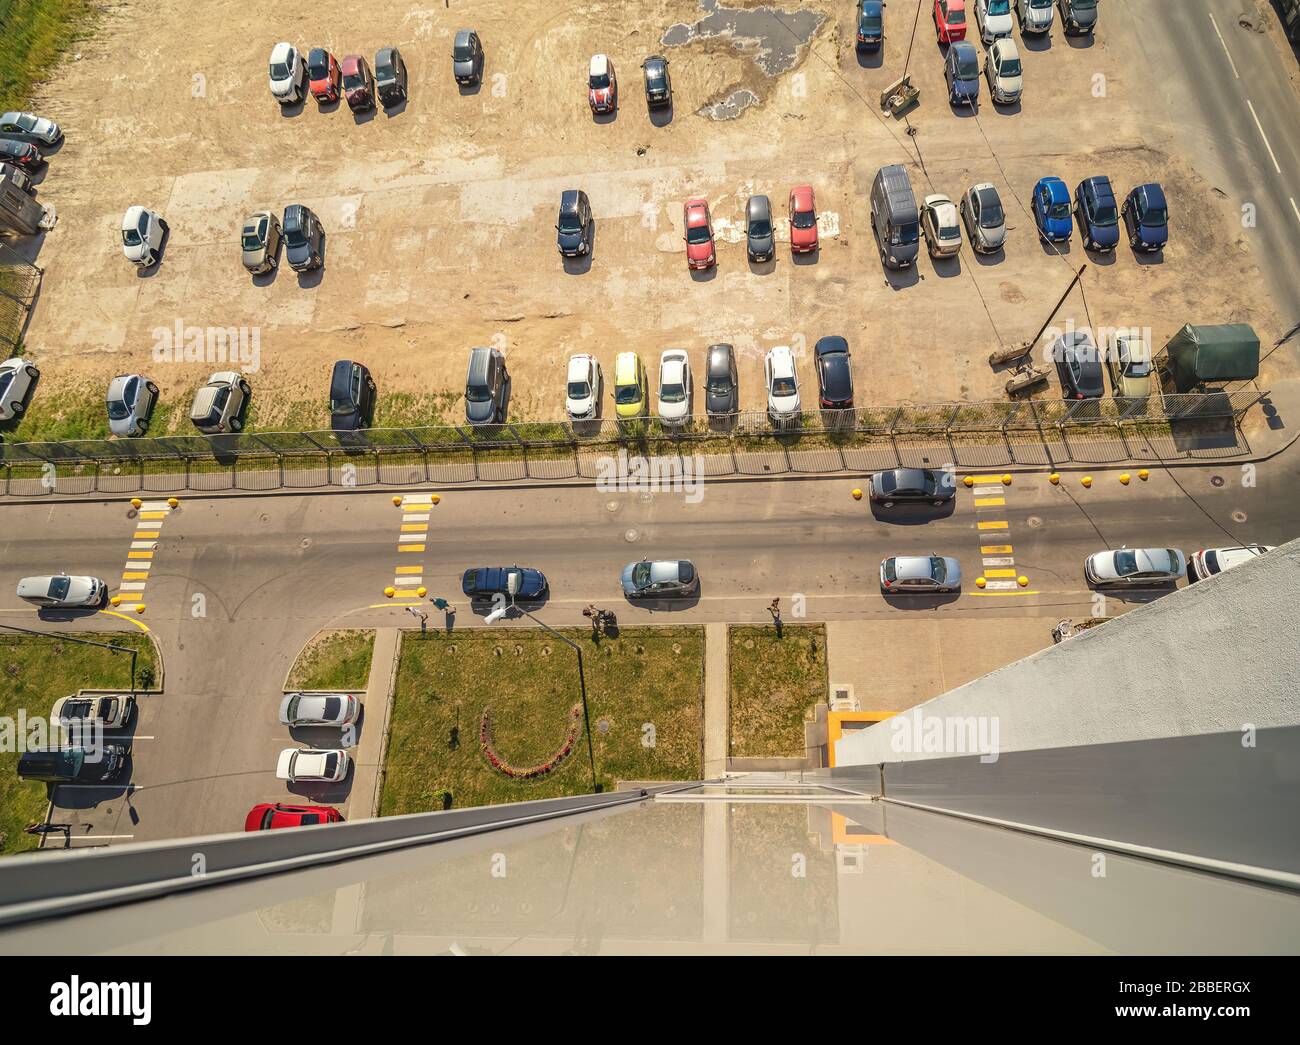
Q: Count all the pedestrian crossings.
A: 3